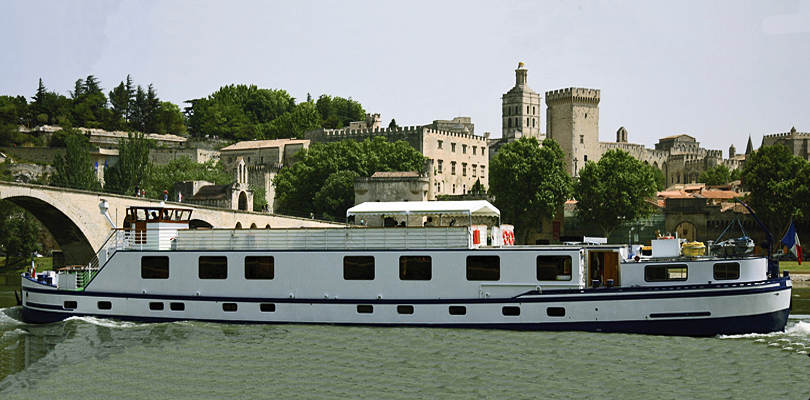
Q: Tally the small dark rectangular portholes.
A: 11